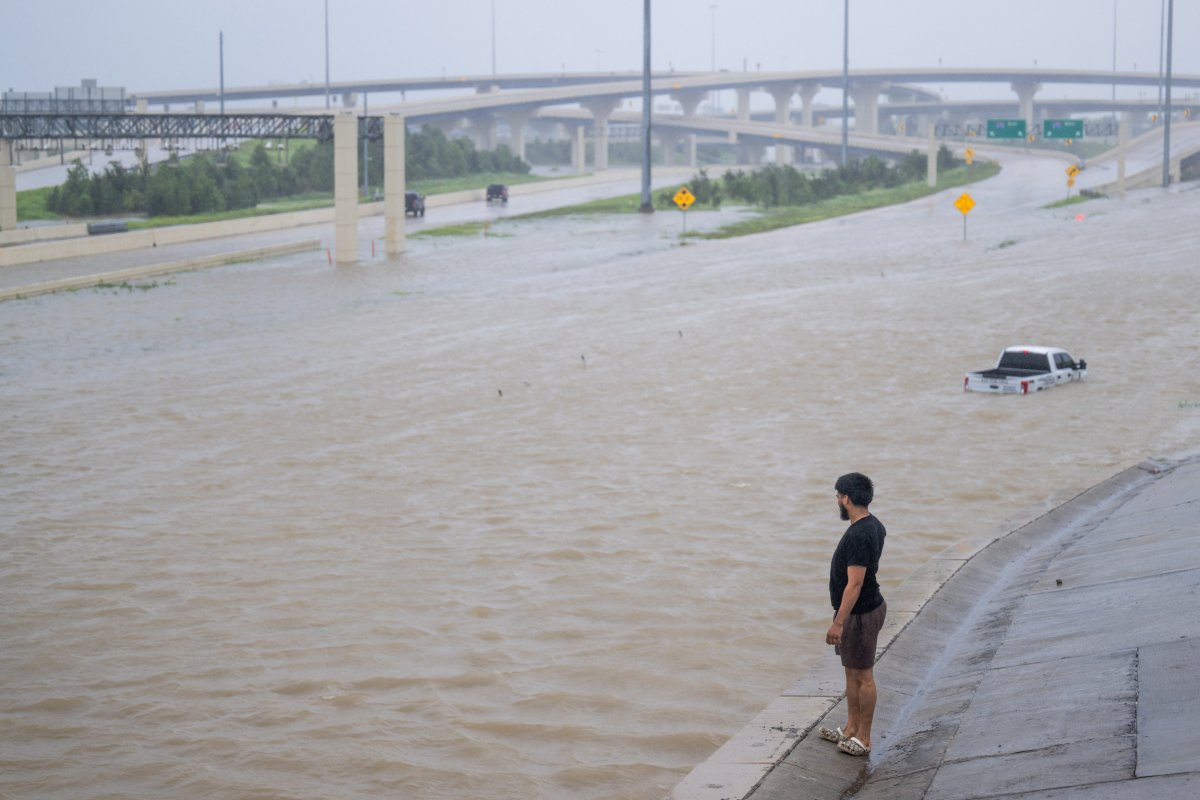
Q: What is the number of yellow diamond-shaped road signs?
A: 4